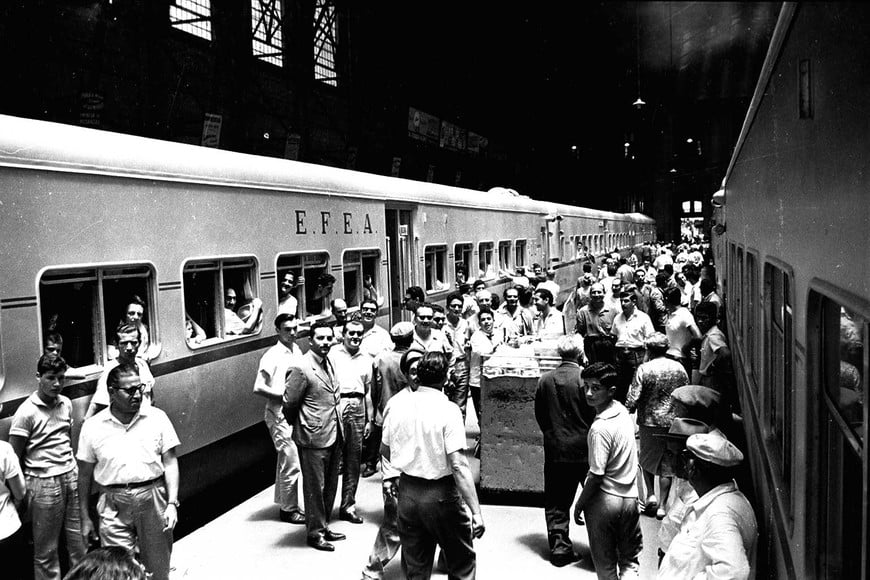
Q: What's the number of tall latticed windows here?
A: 3